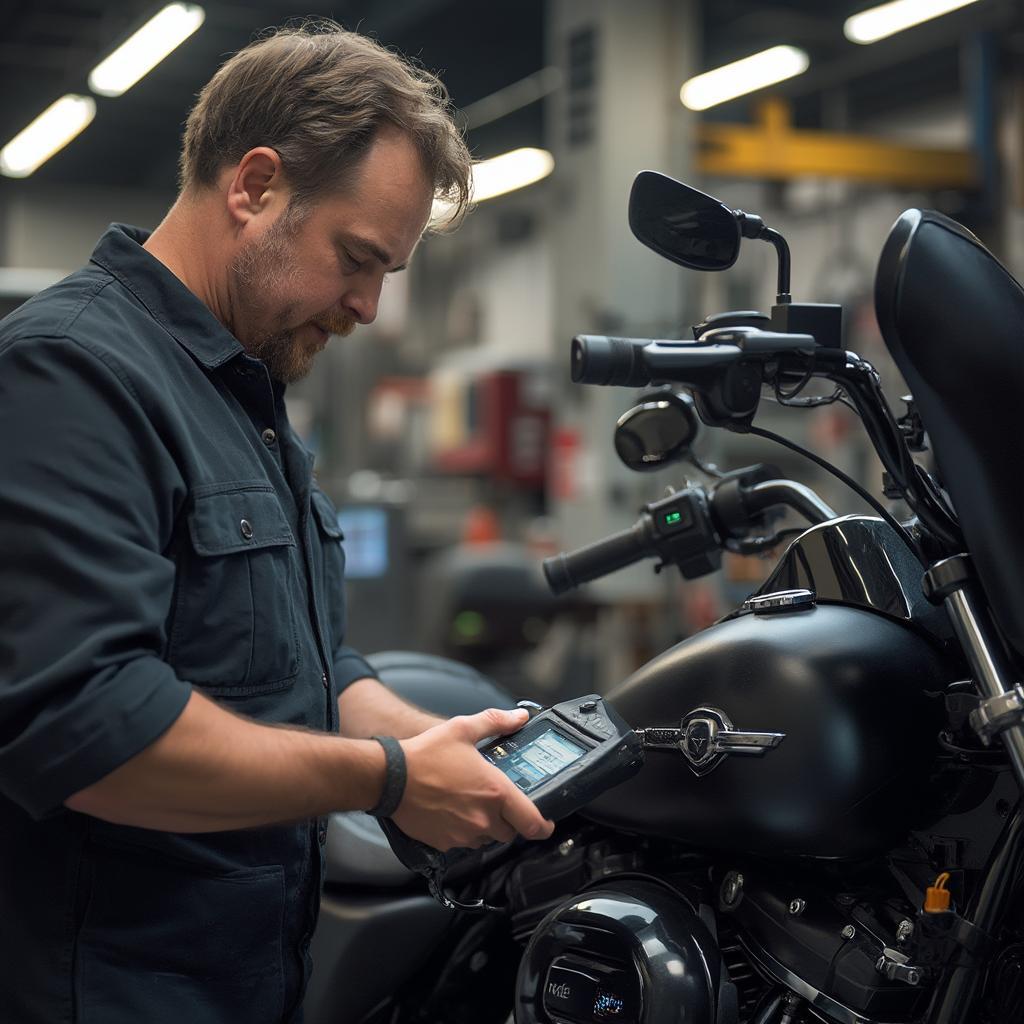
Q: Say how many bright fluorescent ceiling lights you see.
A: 5